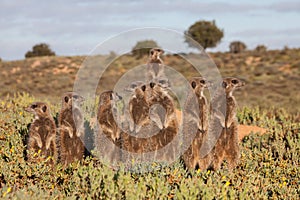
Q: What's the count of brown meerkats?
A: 8